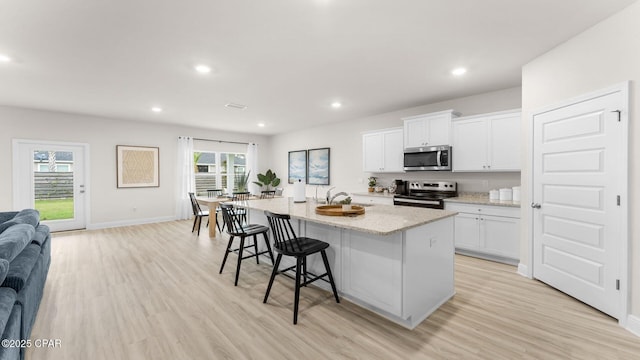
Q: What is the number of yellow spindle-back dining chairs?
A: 0